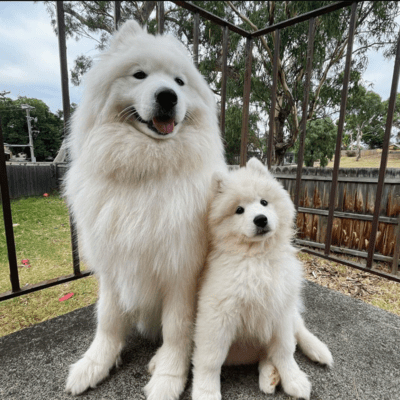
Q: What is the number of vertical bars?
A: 11